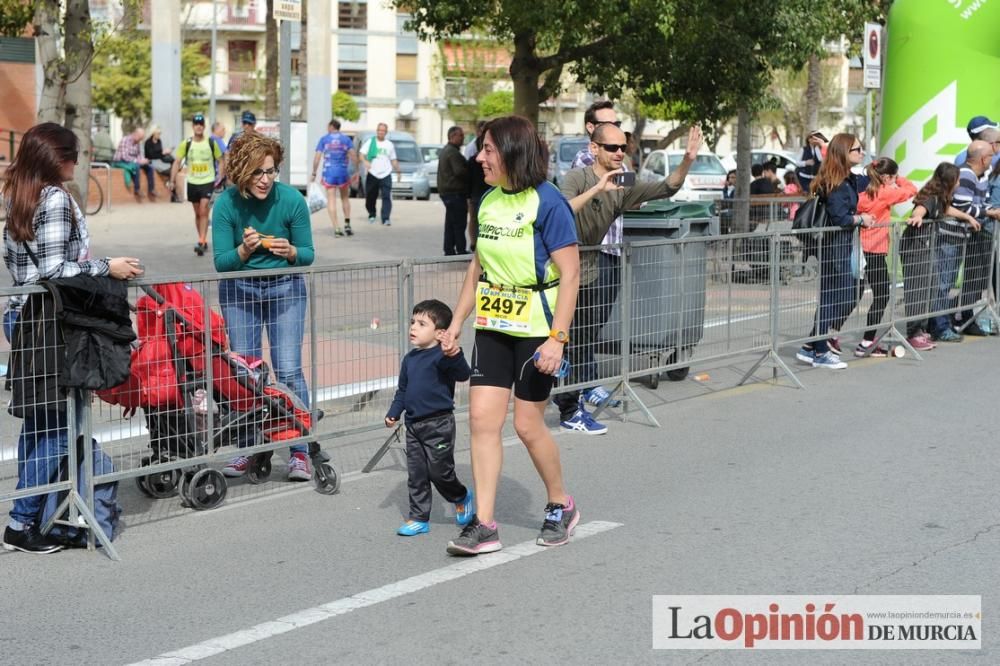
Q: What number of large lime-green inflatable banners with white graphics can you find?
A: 1